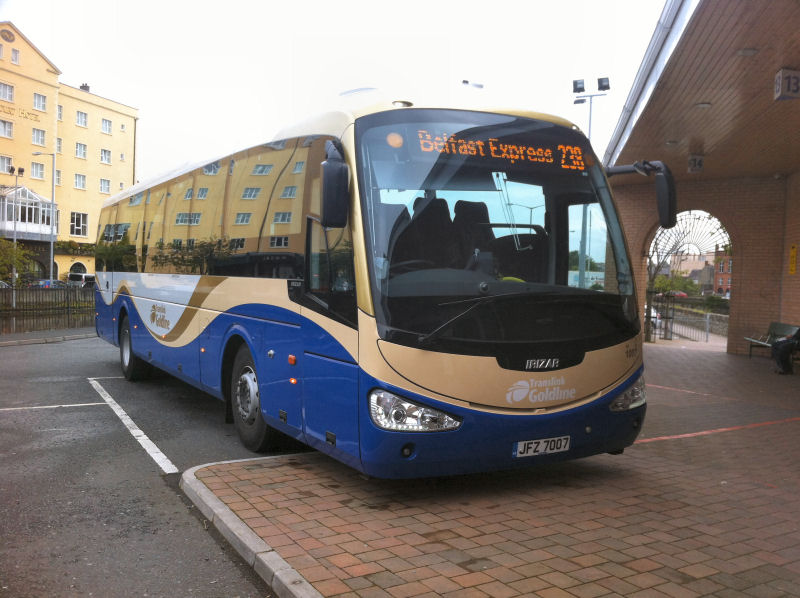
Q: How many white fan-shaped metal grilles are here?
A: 1